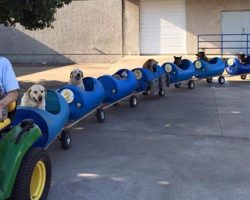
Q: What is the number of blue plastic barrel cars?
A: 7